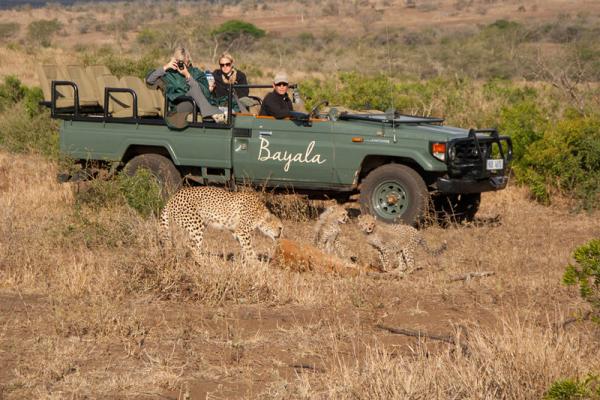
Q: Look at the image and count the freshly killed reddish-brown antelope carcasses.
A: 1